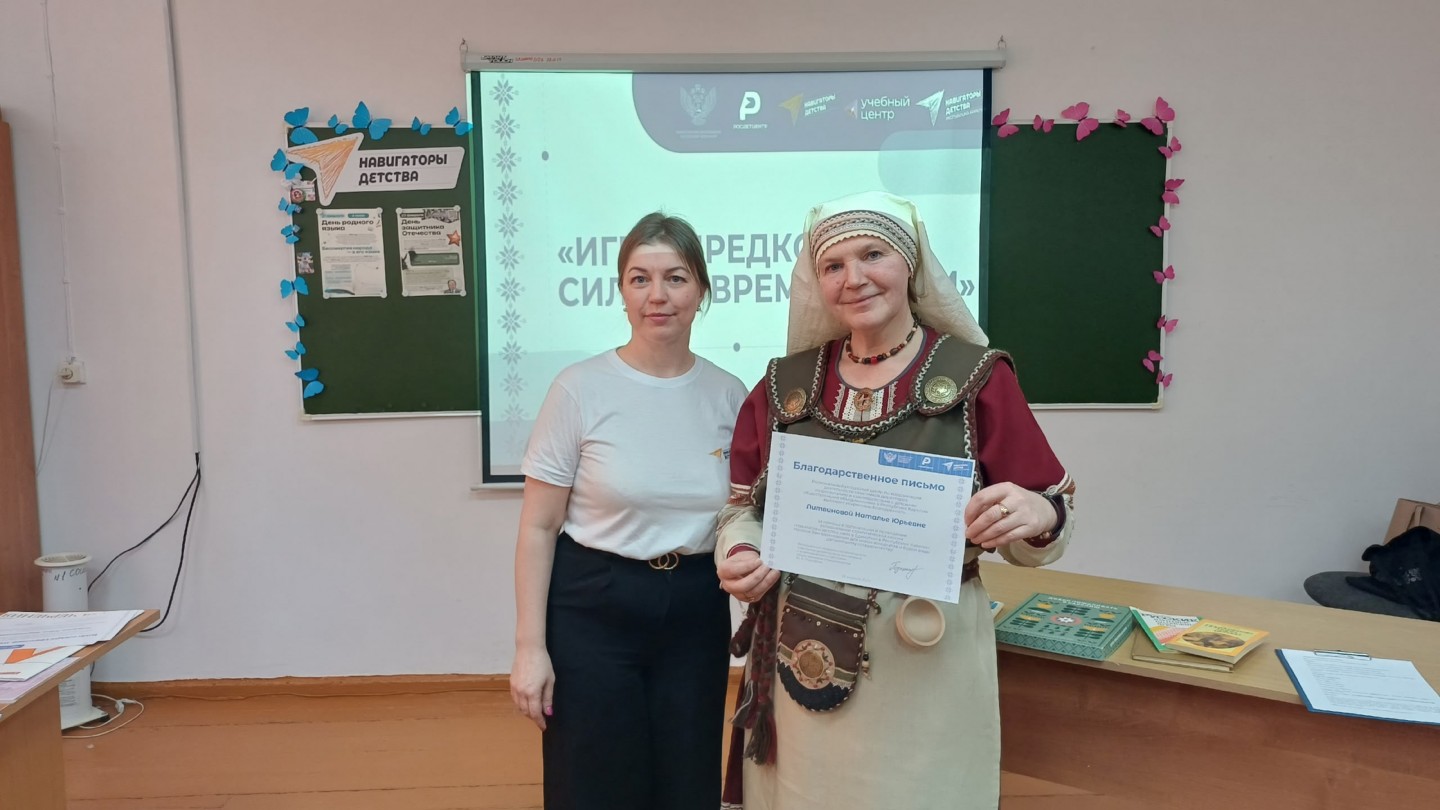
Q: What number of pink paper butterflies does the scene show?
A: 12